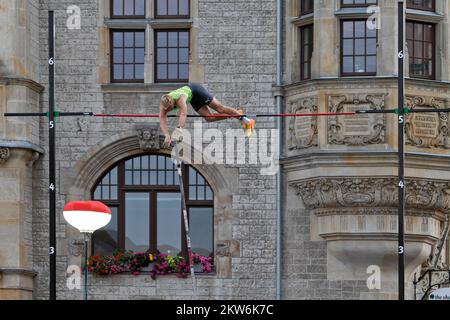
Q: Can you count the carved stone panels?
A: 3